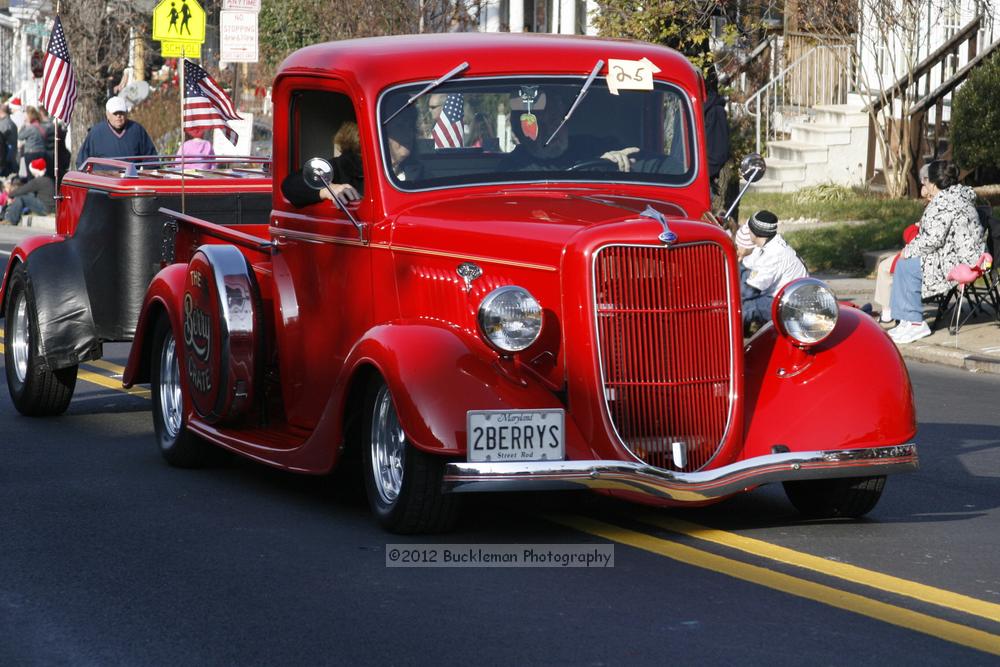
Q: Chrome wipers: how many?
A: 2